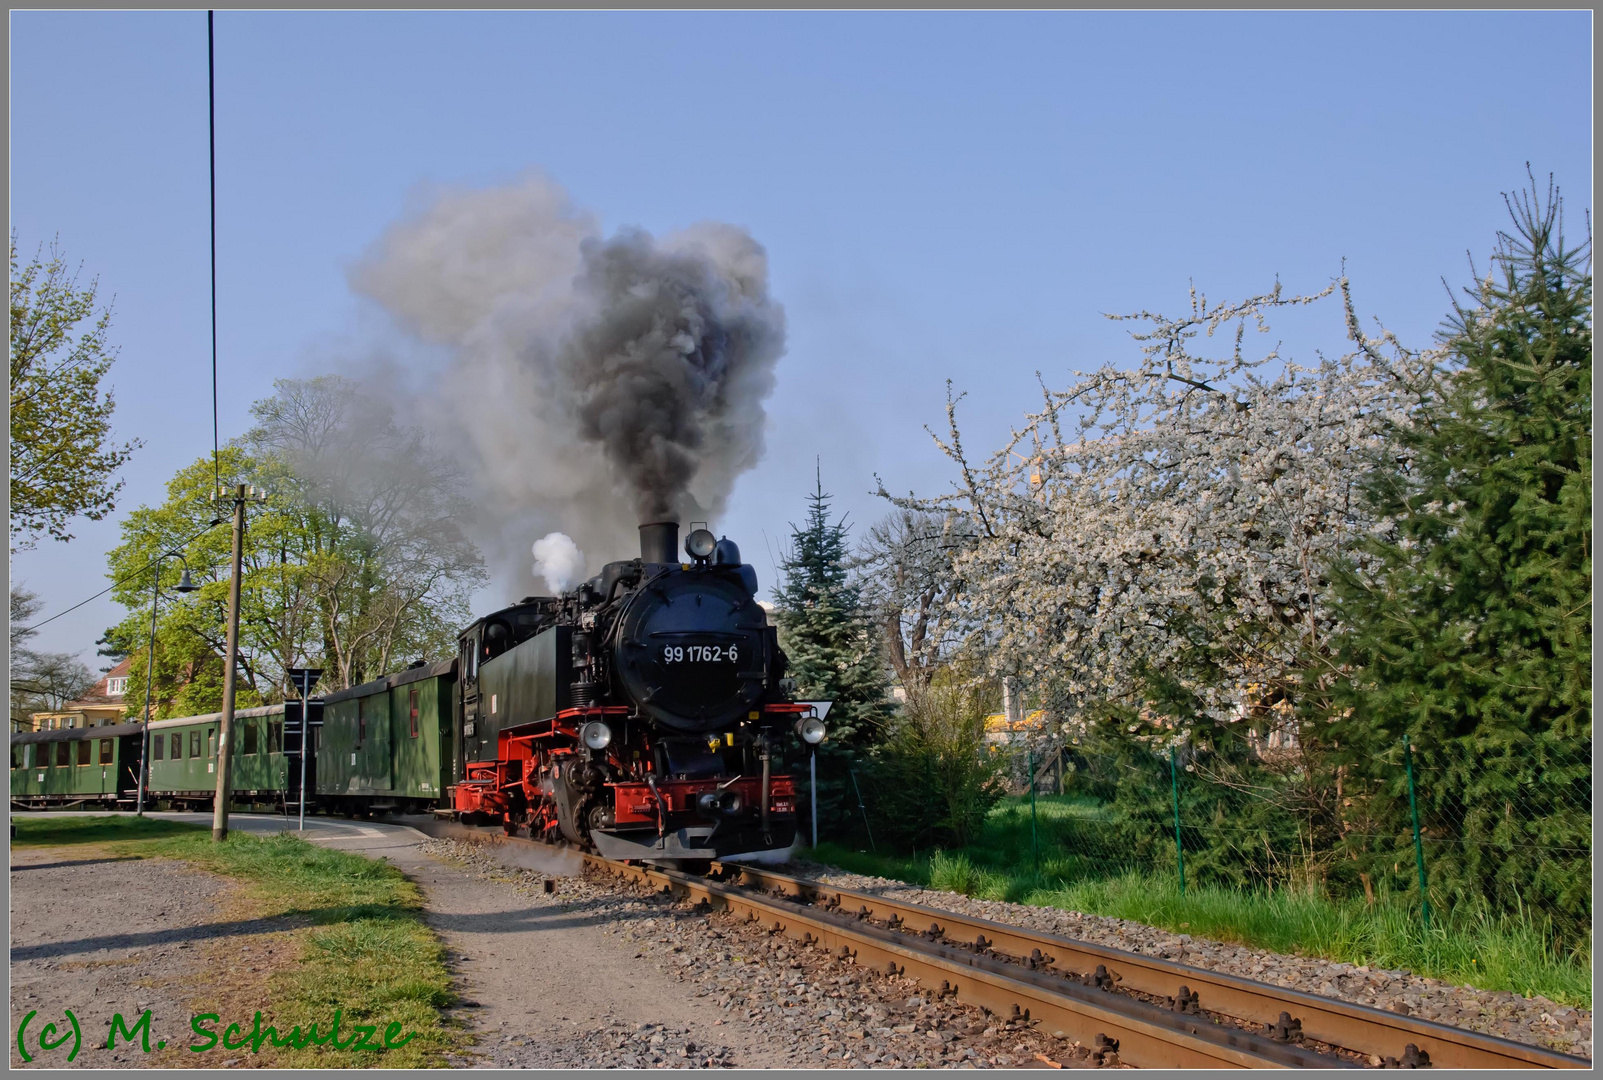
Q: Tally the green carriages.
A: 3